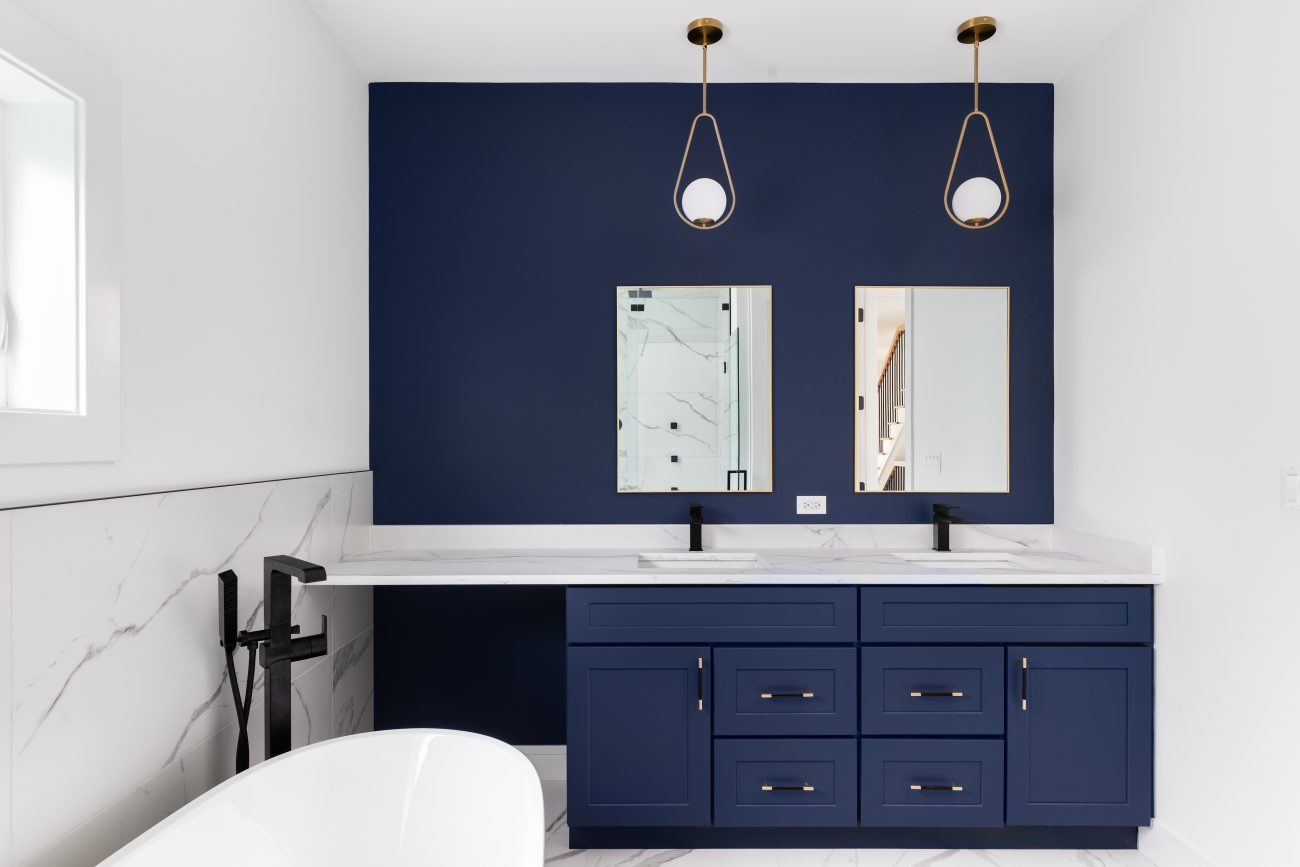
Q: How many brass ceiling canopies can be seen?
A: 2